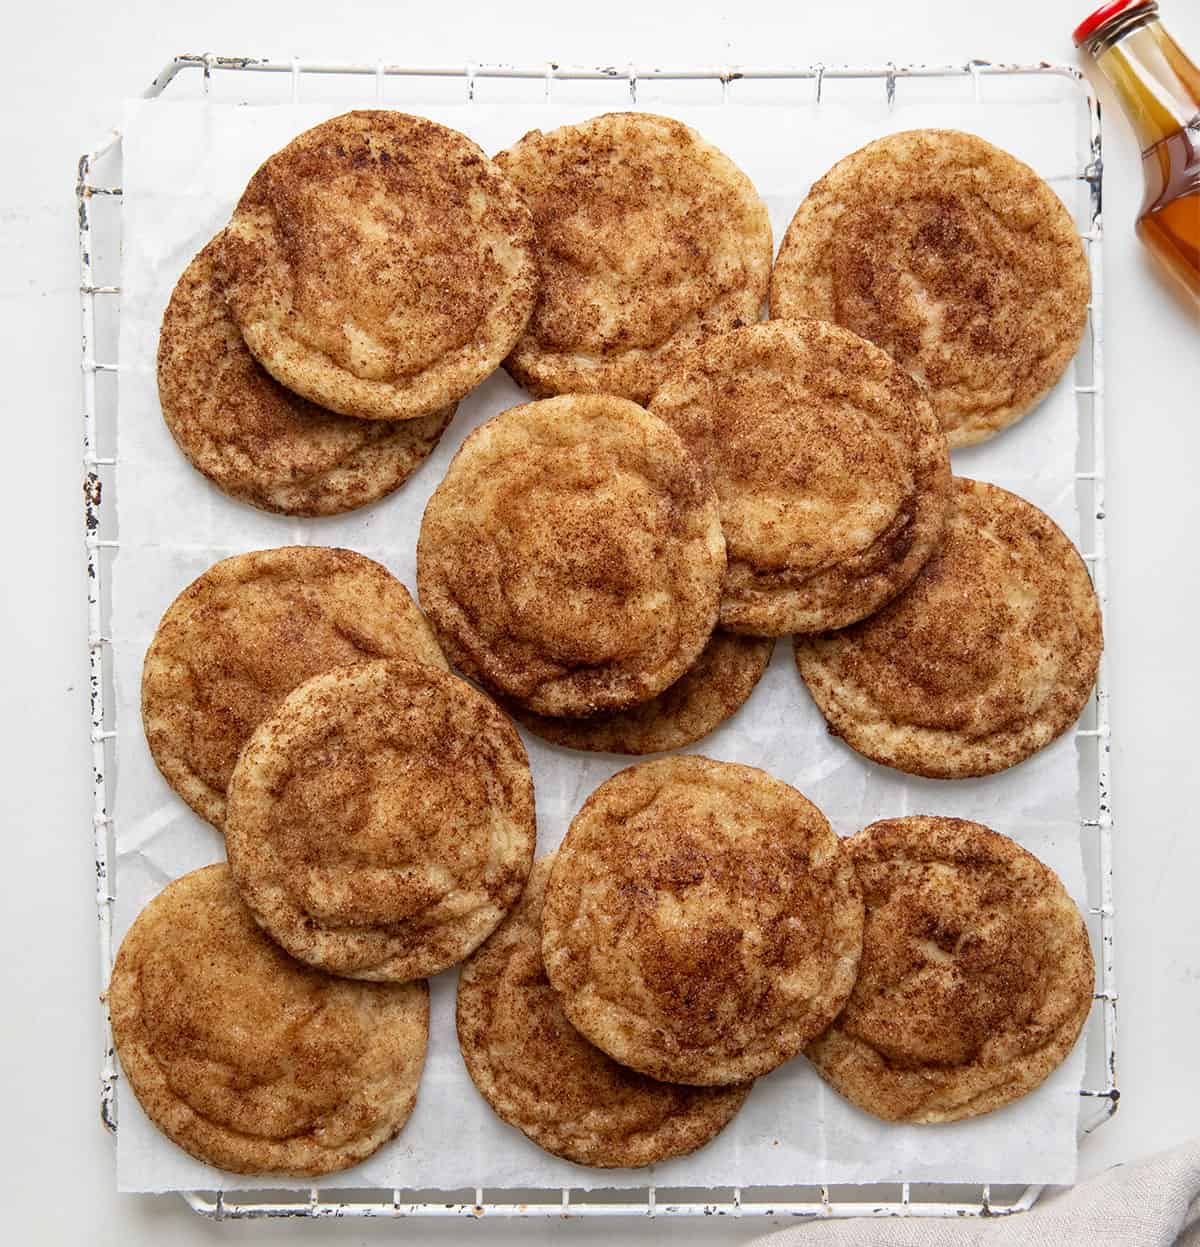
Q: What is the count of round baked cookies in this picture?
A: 14